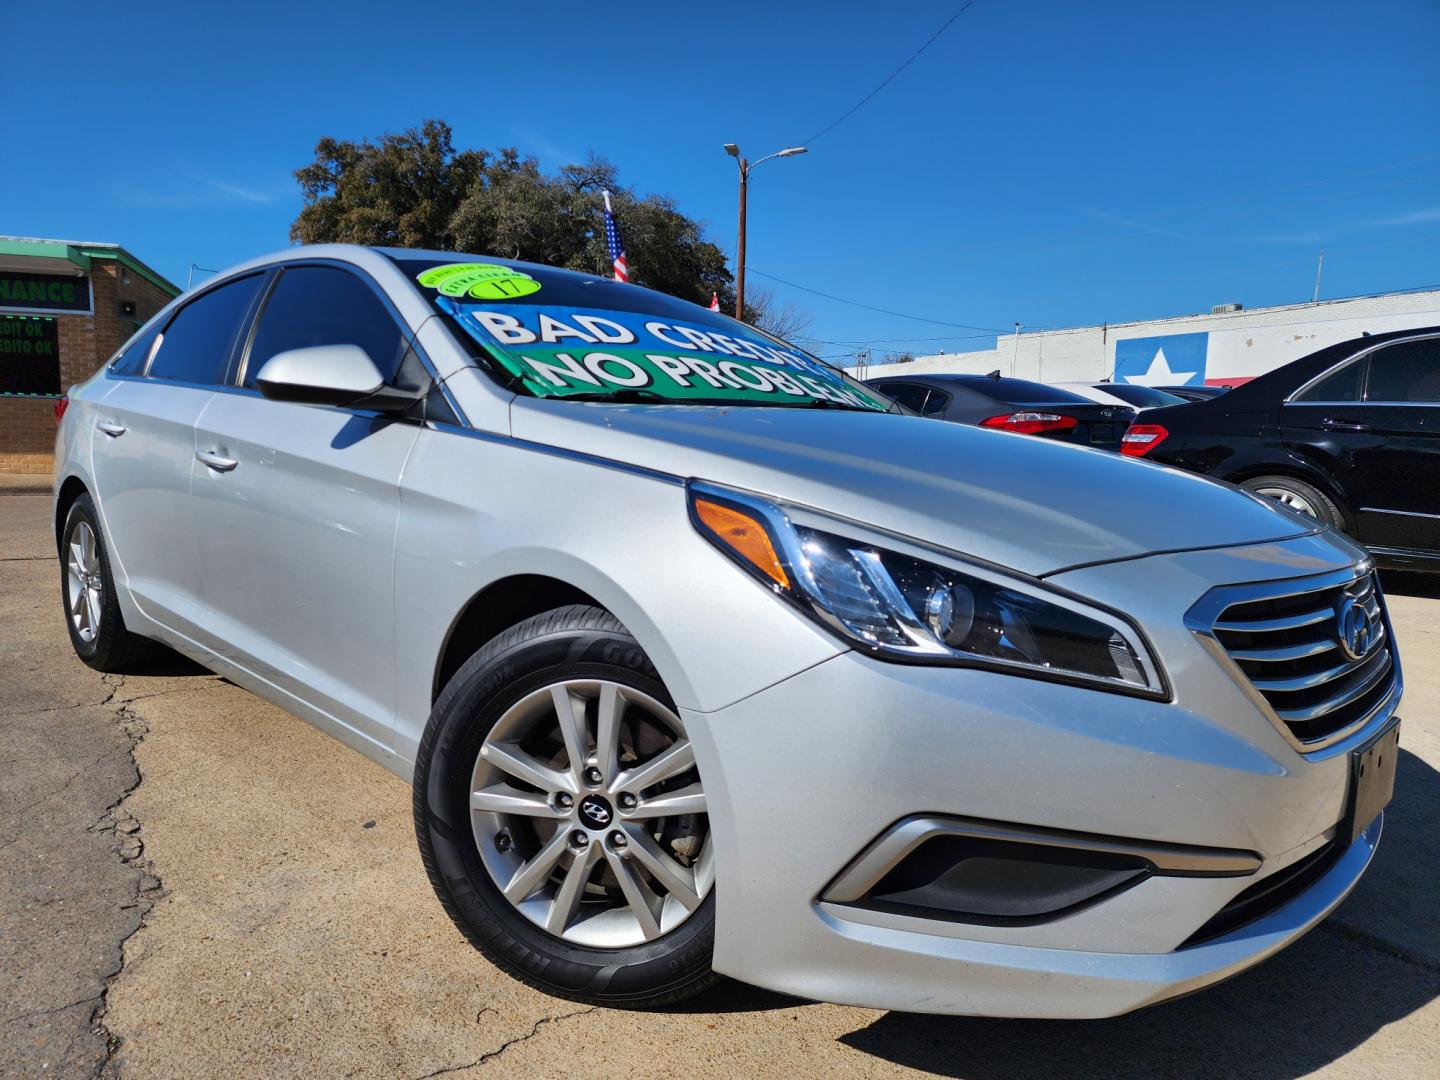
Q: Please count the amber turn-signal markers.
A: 1